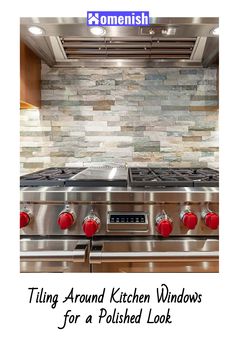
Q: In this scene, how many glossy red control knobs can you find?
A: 6